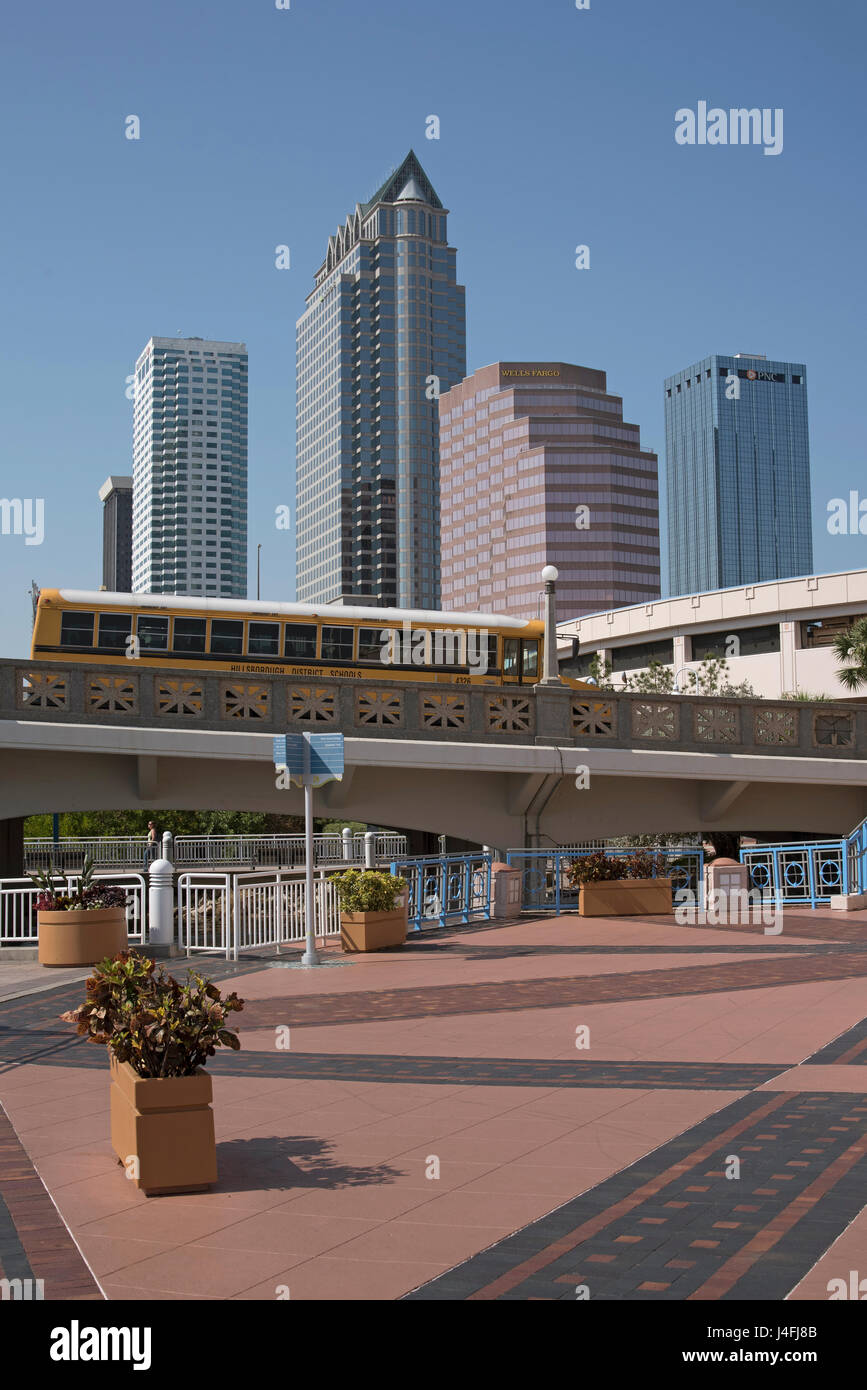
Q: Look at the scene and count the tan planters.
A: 4